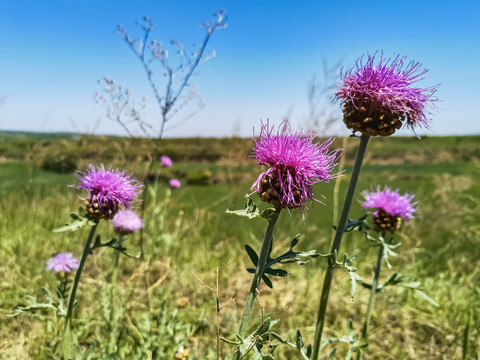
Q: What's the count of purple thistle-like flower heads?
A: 8